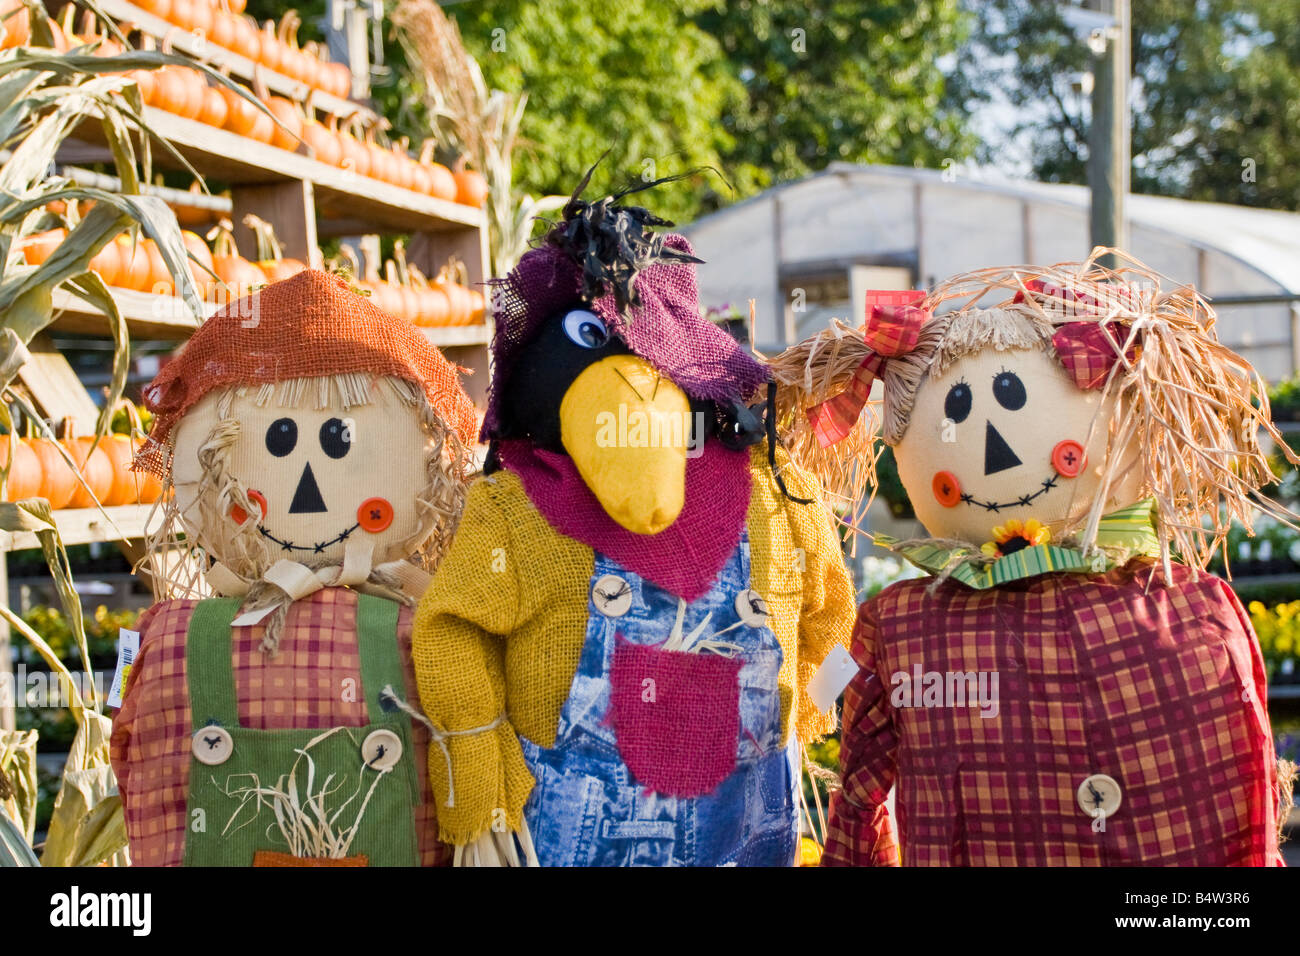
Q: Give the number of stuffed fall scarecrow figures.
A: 3